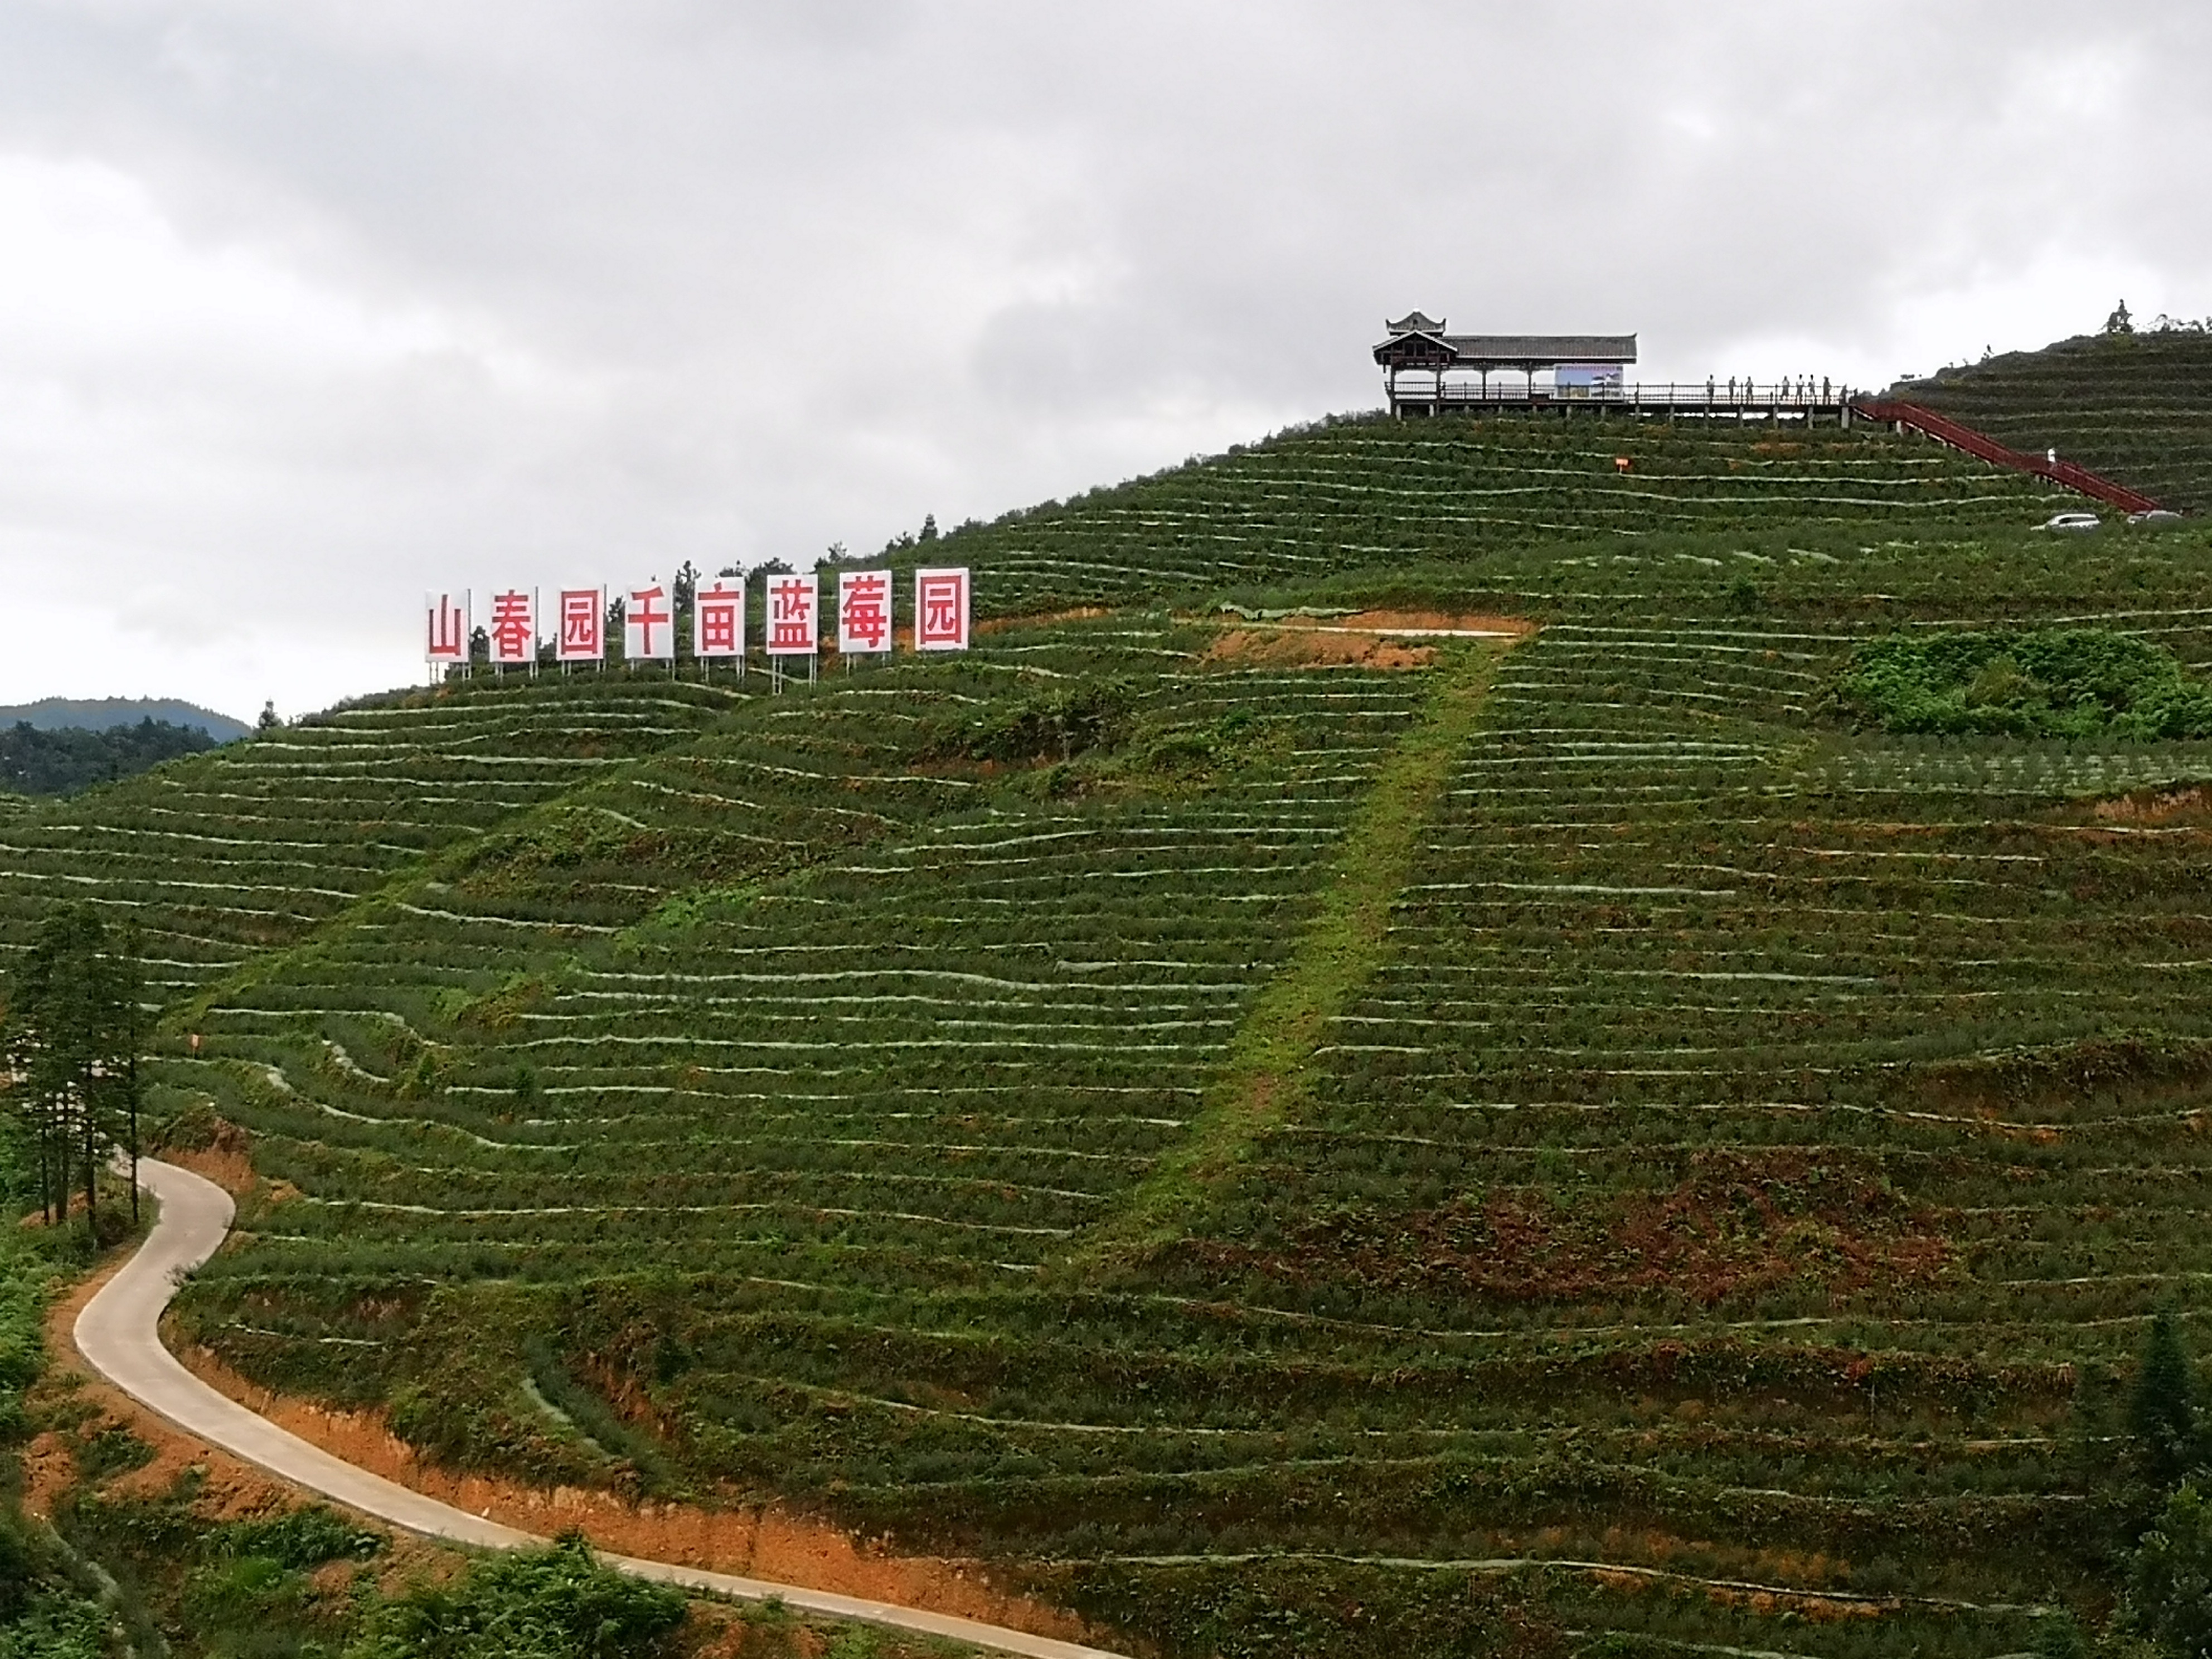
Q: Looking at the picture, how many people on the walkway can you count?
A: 8